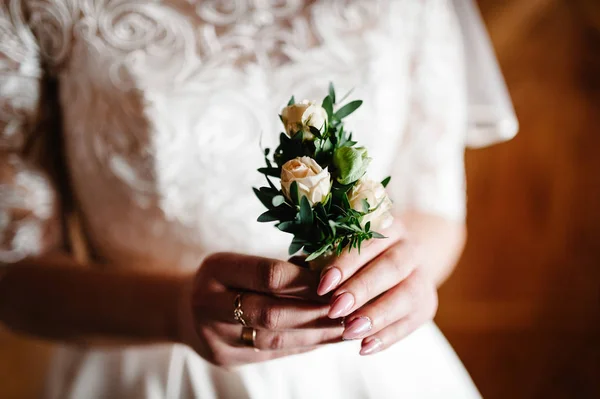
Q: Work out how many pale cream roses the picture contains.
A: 3